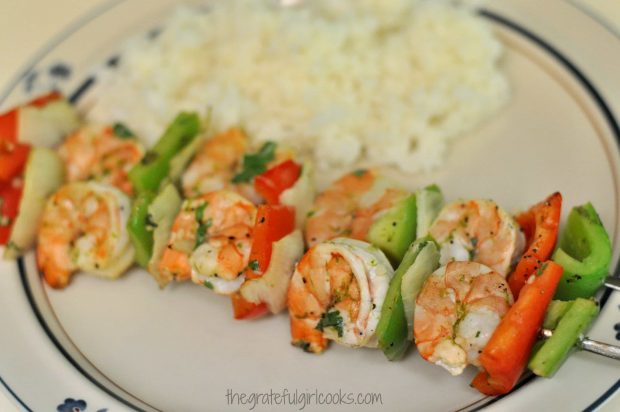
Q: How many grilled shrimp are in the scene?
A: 8